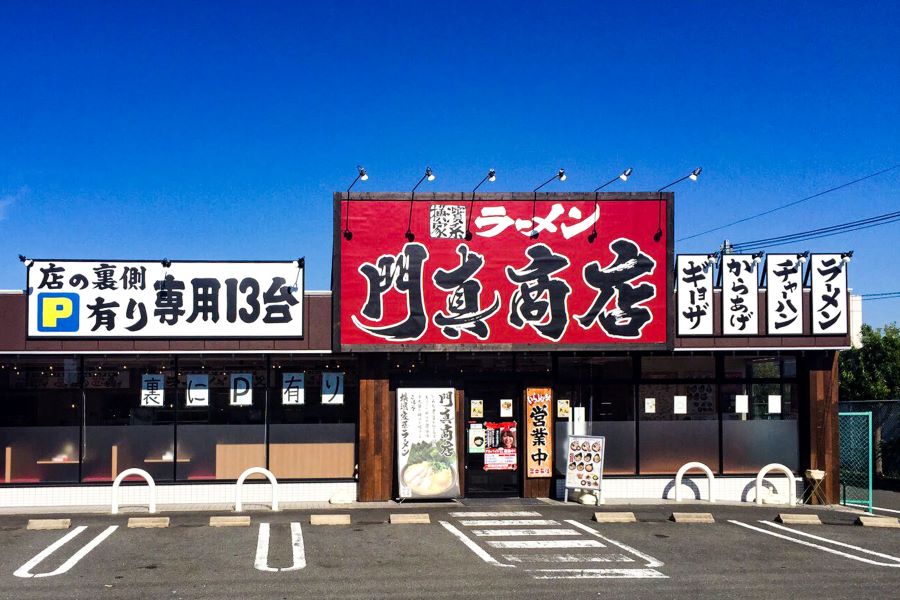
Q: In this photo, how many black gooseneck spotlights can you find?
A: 6